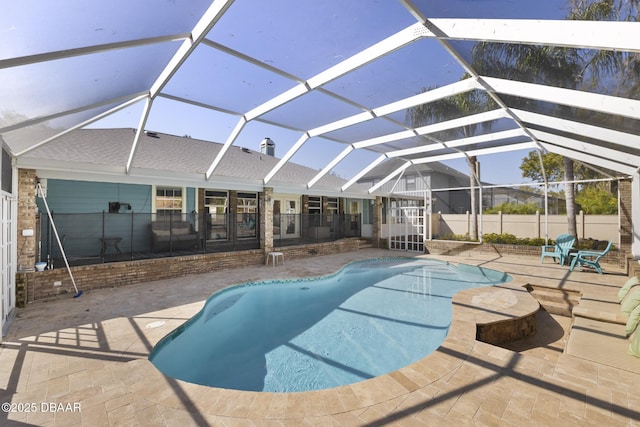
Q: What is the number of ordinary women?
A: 0